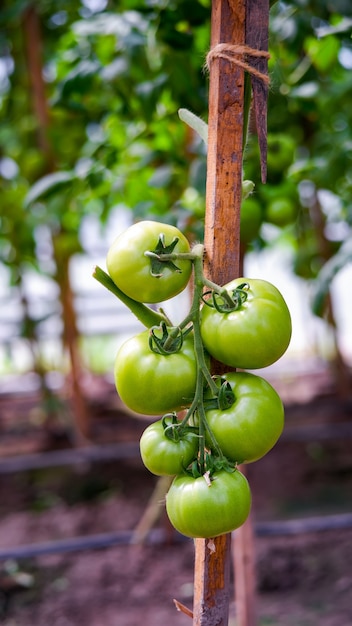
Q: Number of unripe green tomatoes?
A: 6